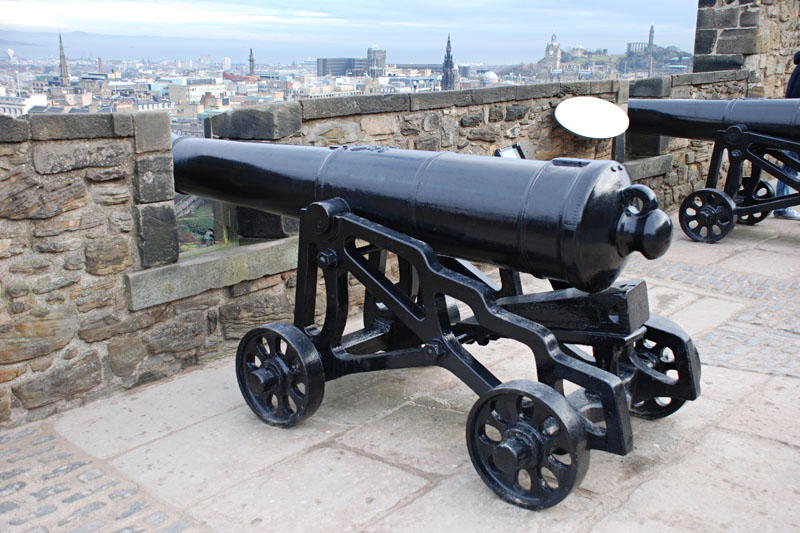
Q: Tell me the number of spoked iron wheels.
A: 5